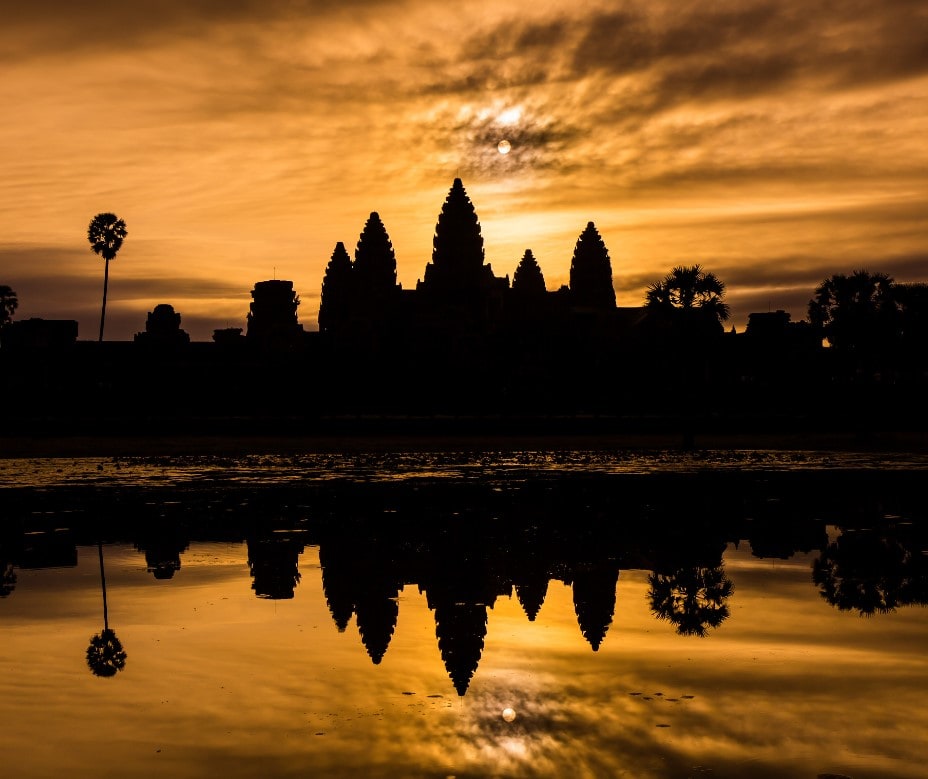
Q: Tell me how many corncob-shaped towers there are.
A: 5